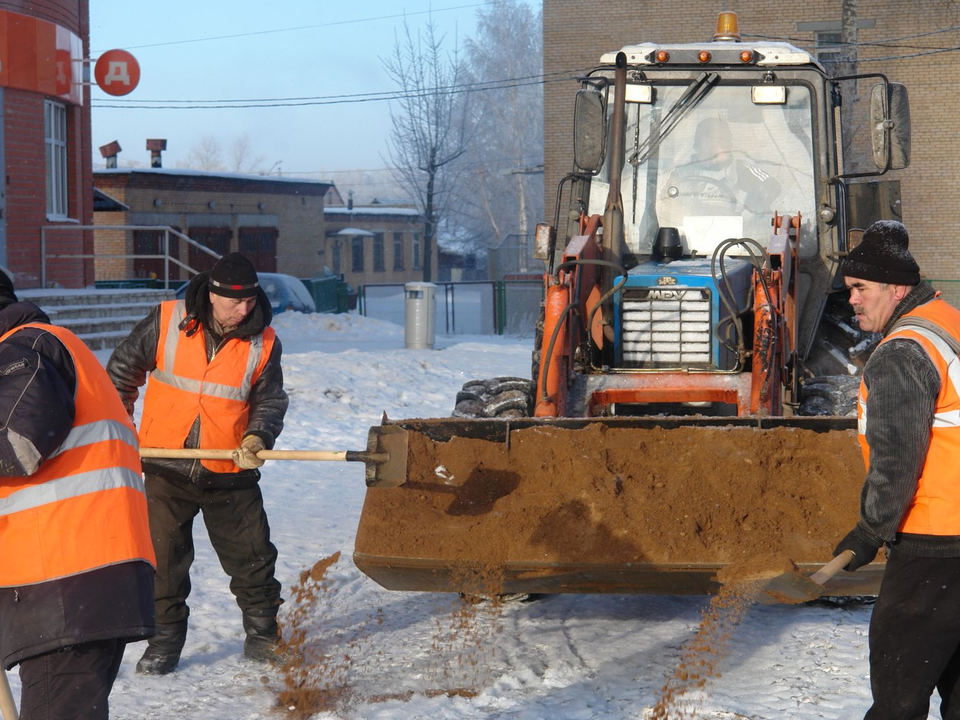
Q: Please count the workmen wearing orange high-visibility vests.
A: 3